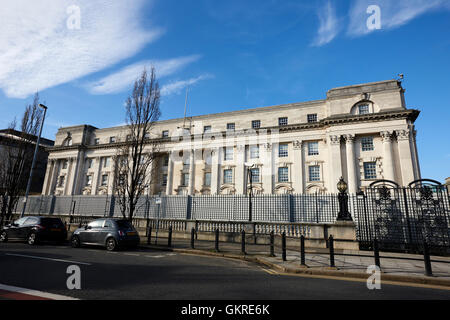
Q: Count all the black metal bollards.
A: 11